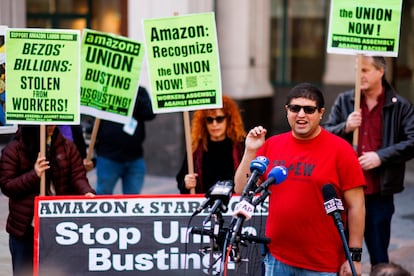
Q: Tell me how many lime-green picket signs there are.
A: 4